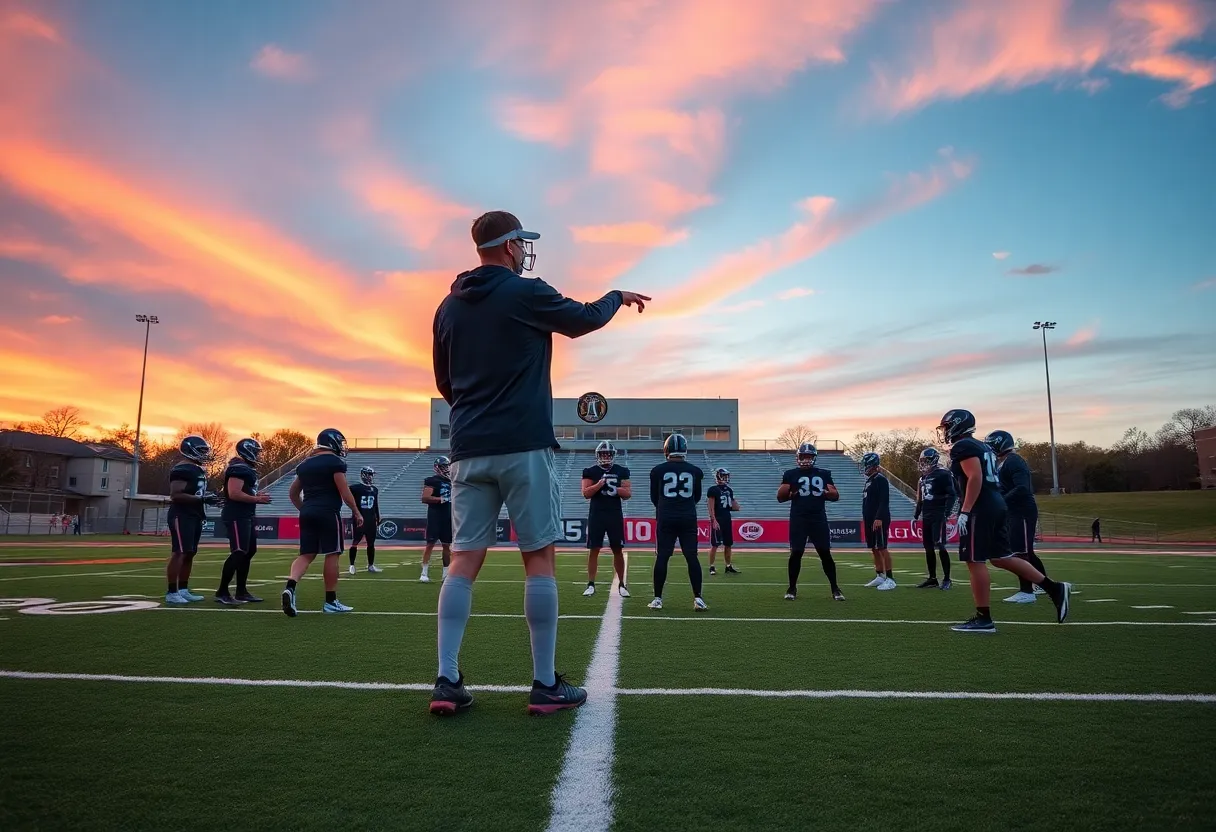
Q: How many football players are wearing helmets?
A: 13